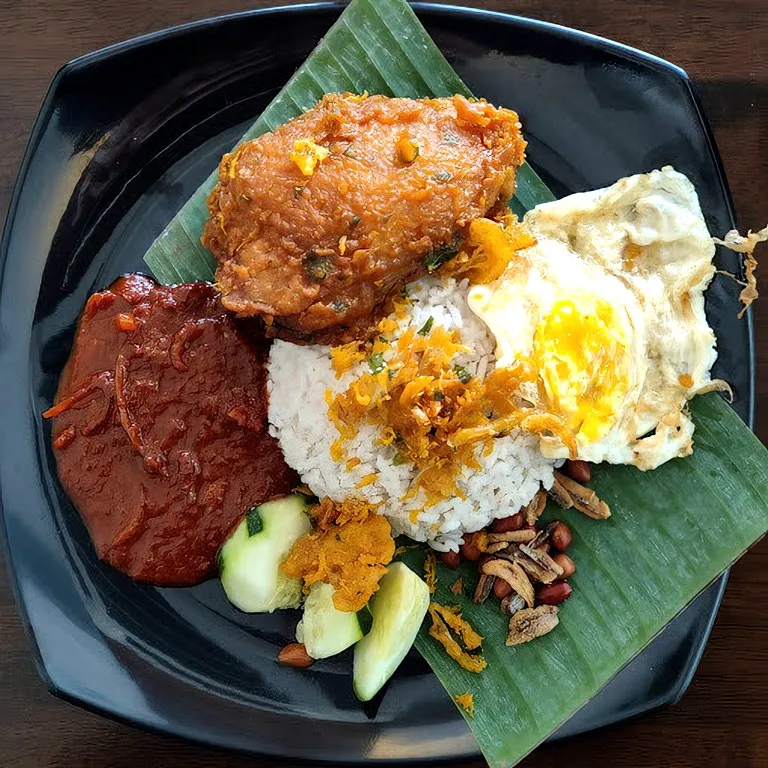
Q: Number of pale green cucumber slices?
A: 3